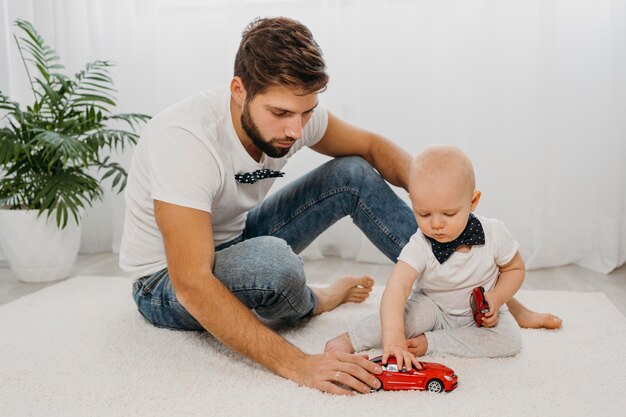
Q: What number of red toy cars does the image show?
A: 2